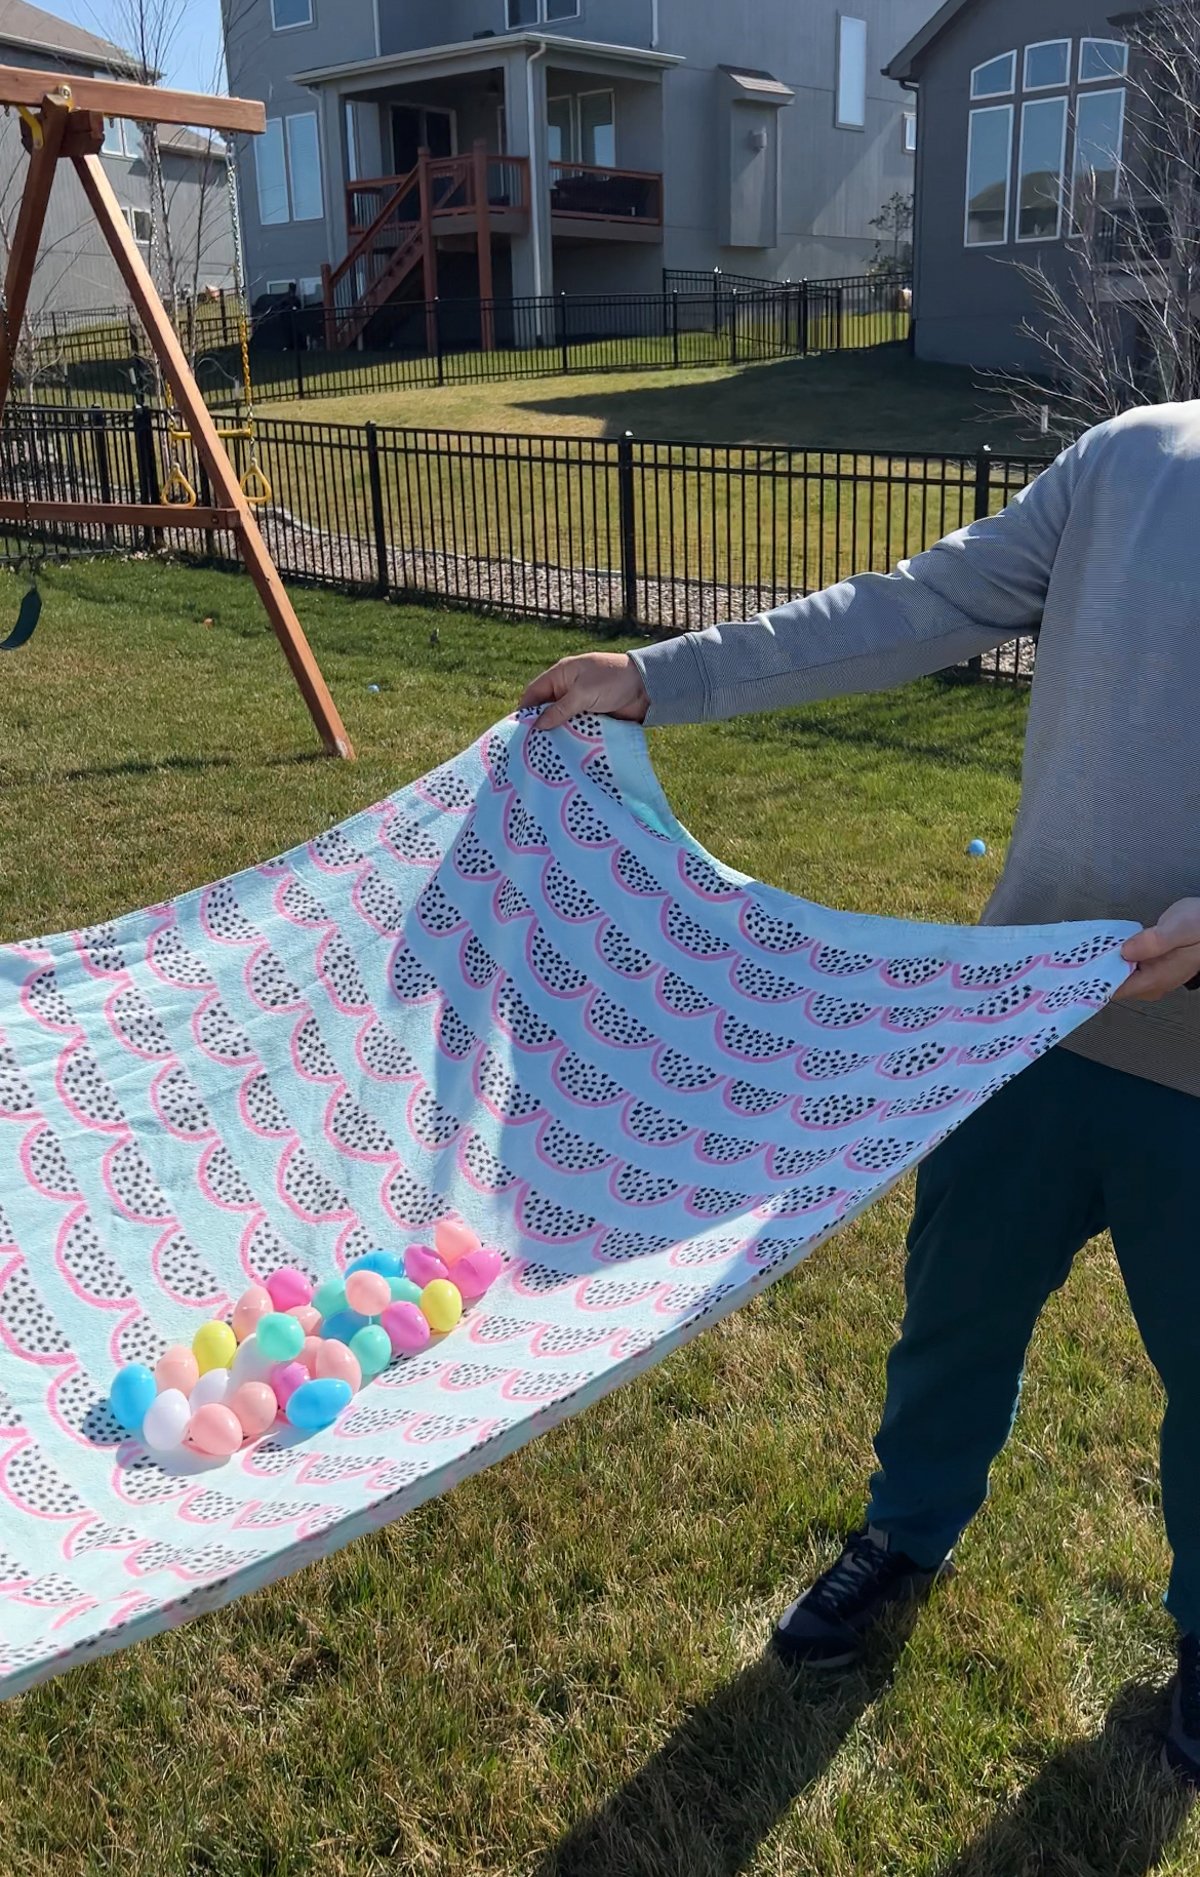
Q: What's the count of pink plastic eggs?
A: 14